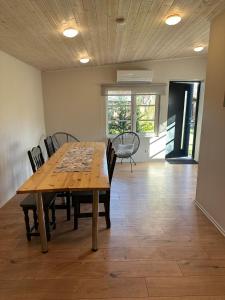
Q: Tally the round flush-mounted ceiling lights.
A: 4